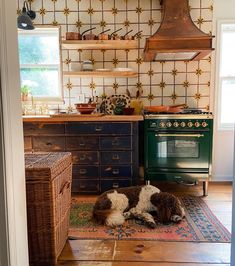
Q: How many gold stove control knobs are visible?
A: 7